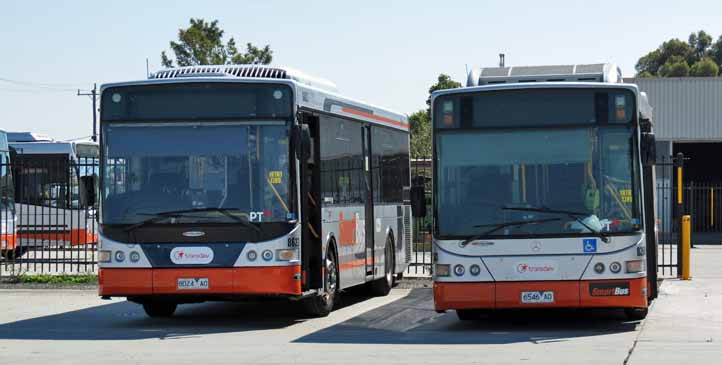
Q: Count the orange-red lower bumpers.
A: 2